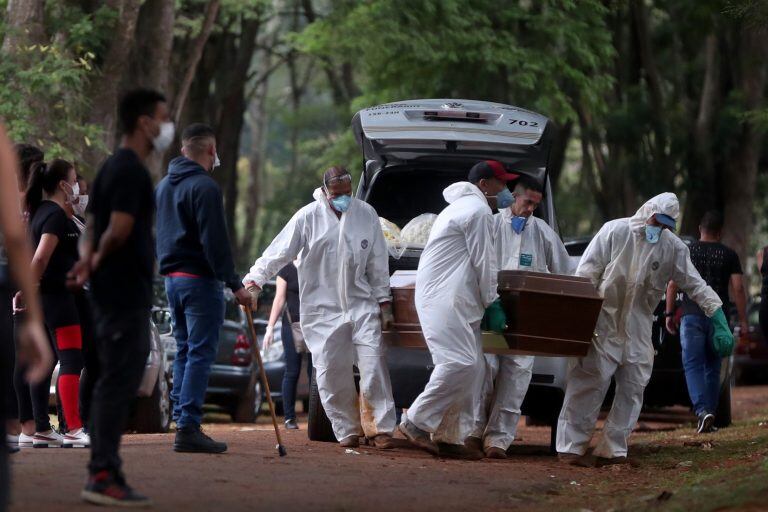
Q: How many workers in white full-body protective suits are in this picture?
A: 4